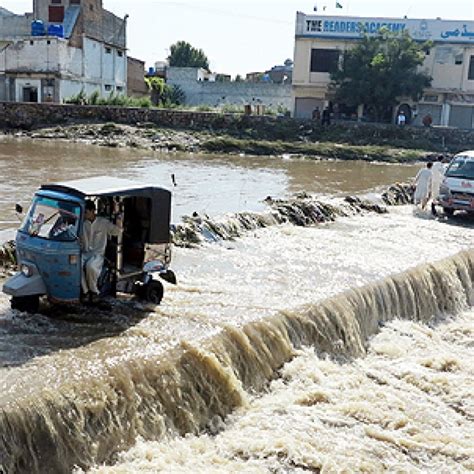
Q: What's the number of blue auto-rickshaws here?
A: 1